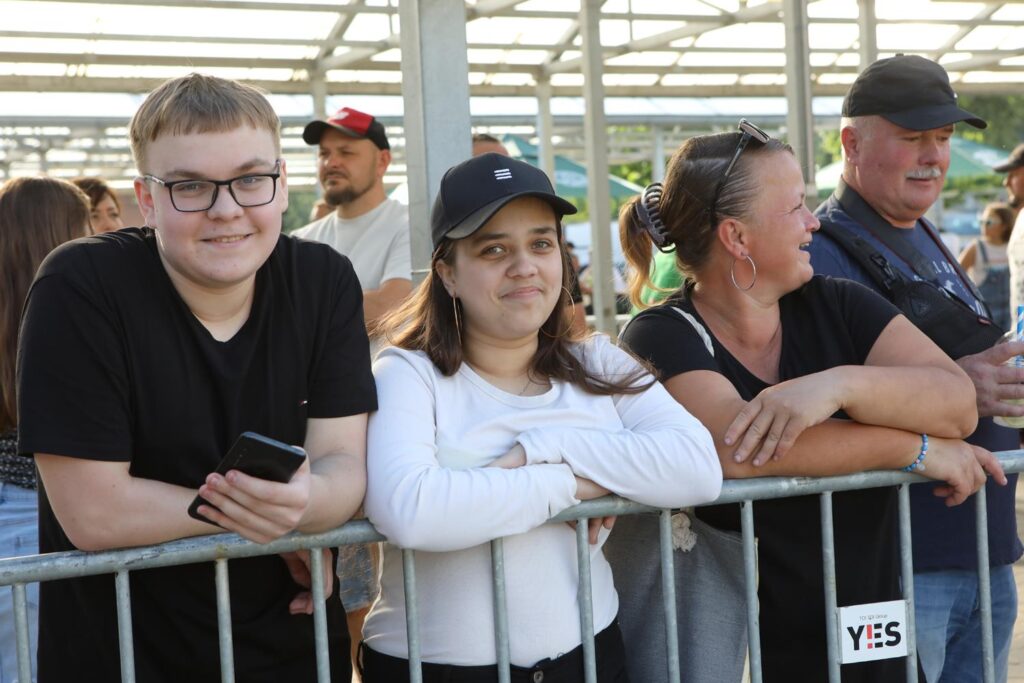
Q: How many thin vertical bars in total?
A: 12